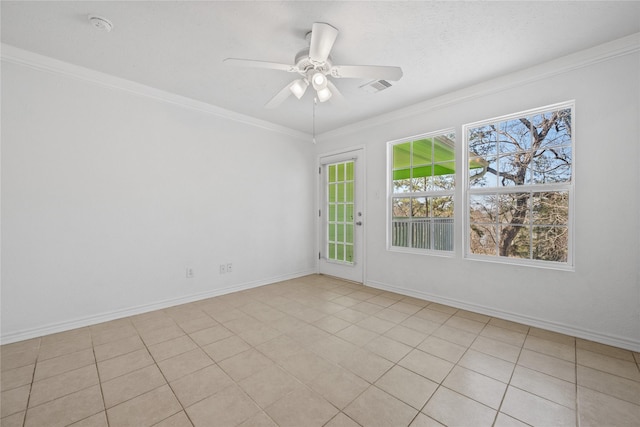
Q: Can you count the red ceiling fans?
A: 0